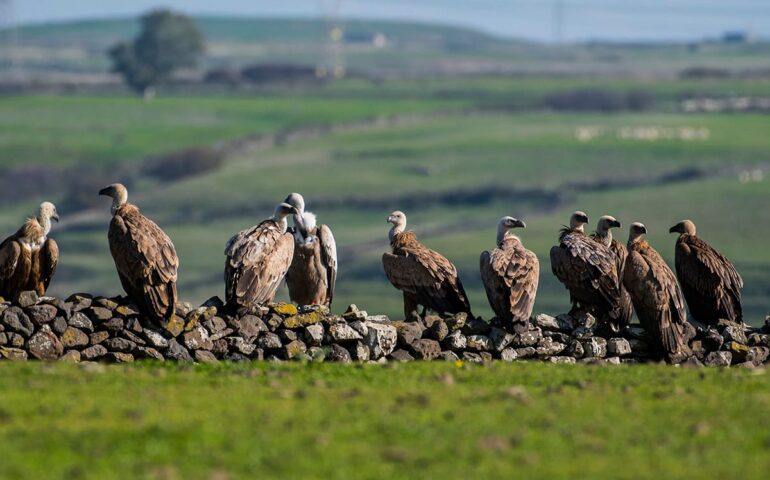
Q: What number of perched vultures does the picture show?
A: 10